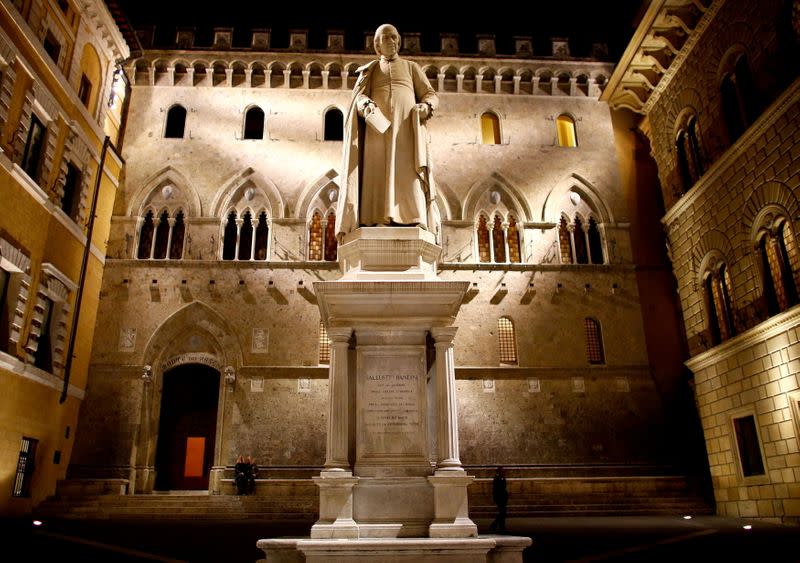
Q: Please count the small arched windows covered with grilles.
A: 3